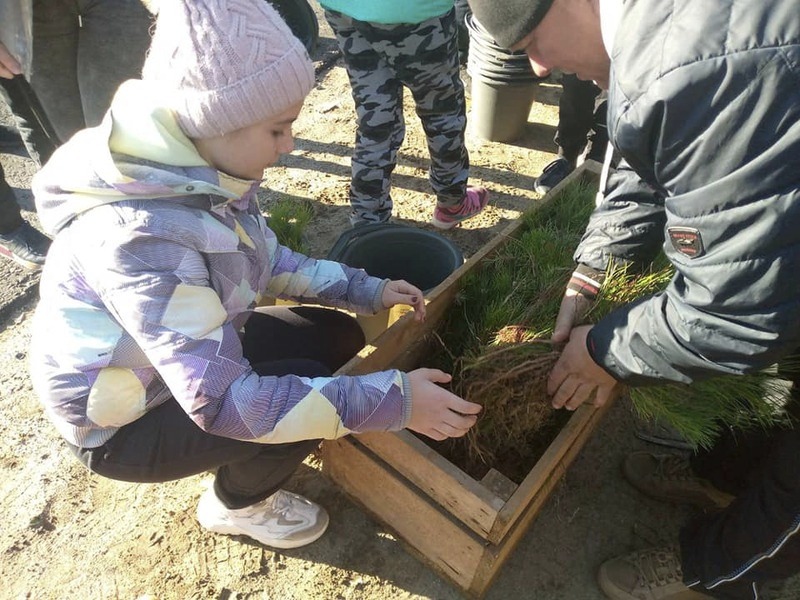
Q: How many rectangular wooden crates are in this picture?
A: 1